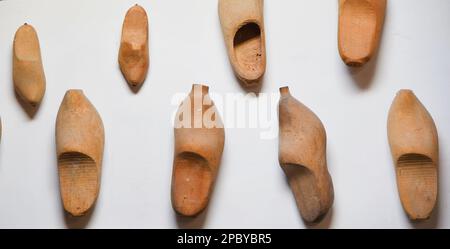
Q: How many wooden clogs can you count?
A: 8